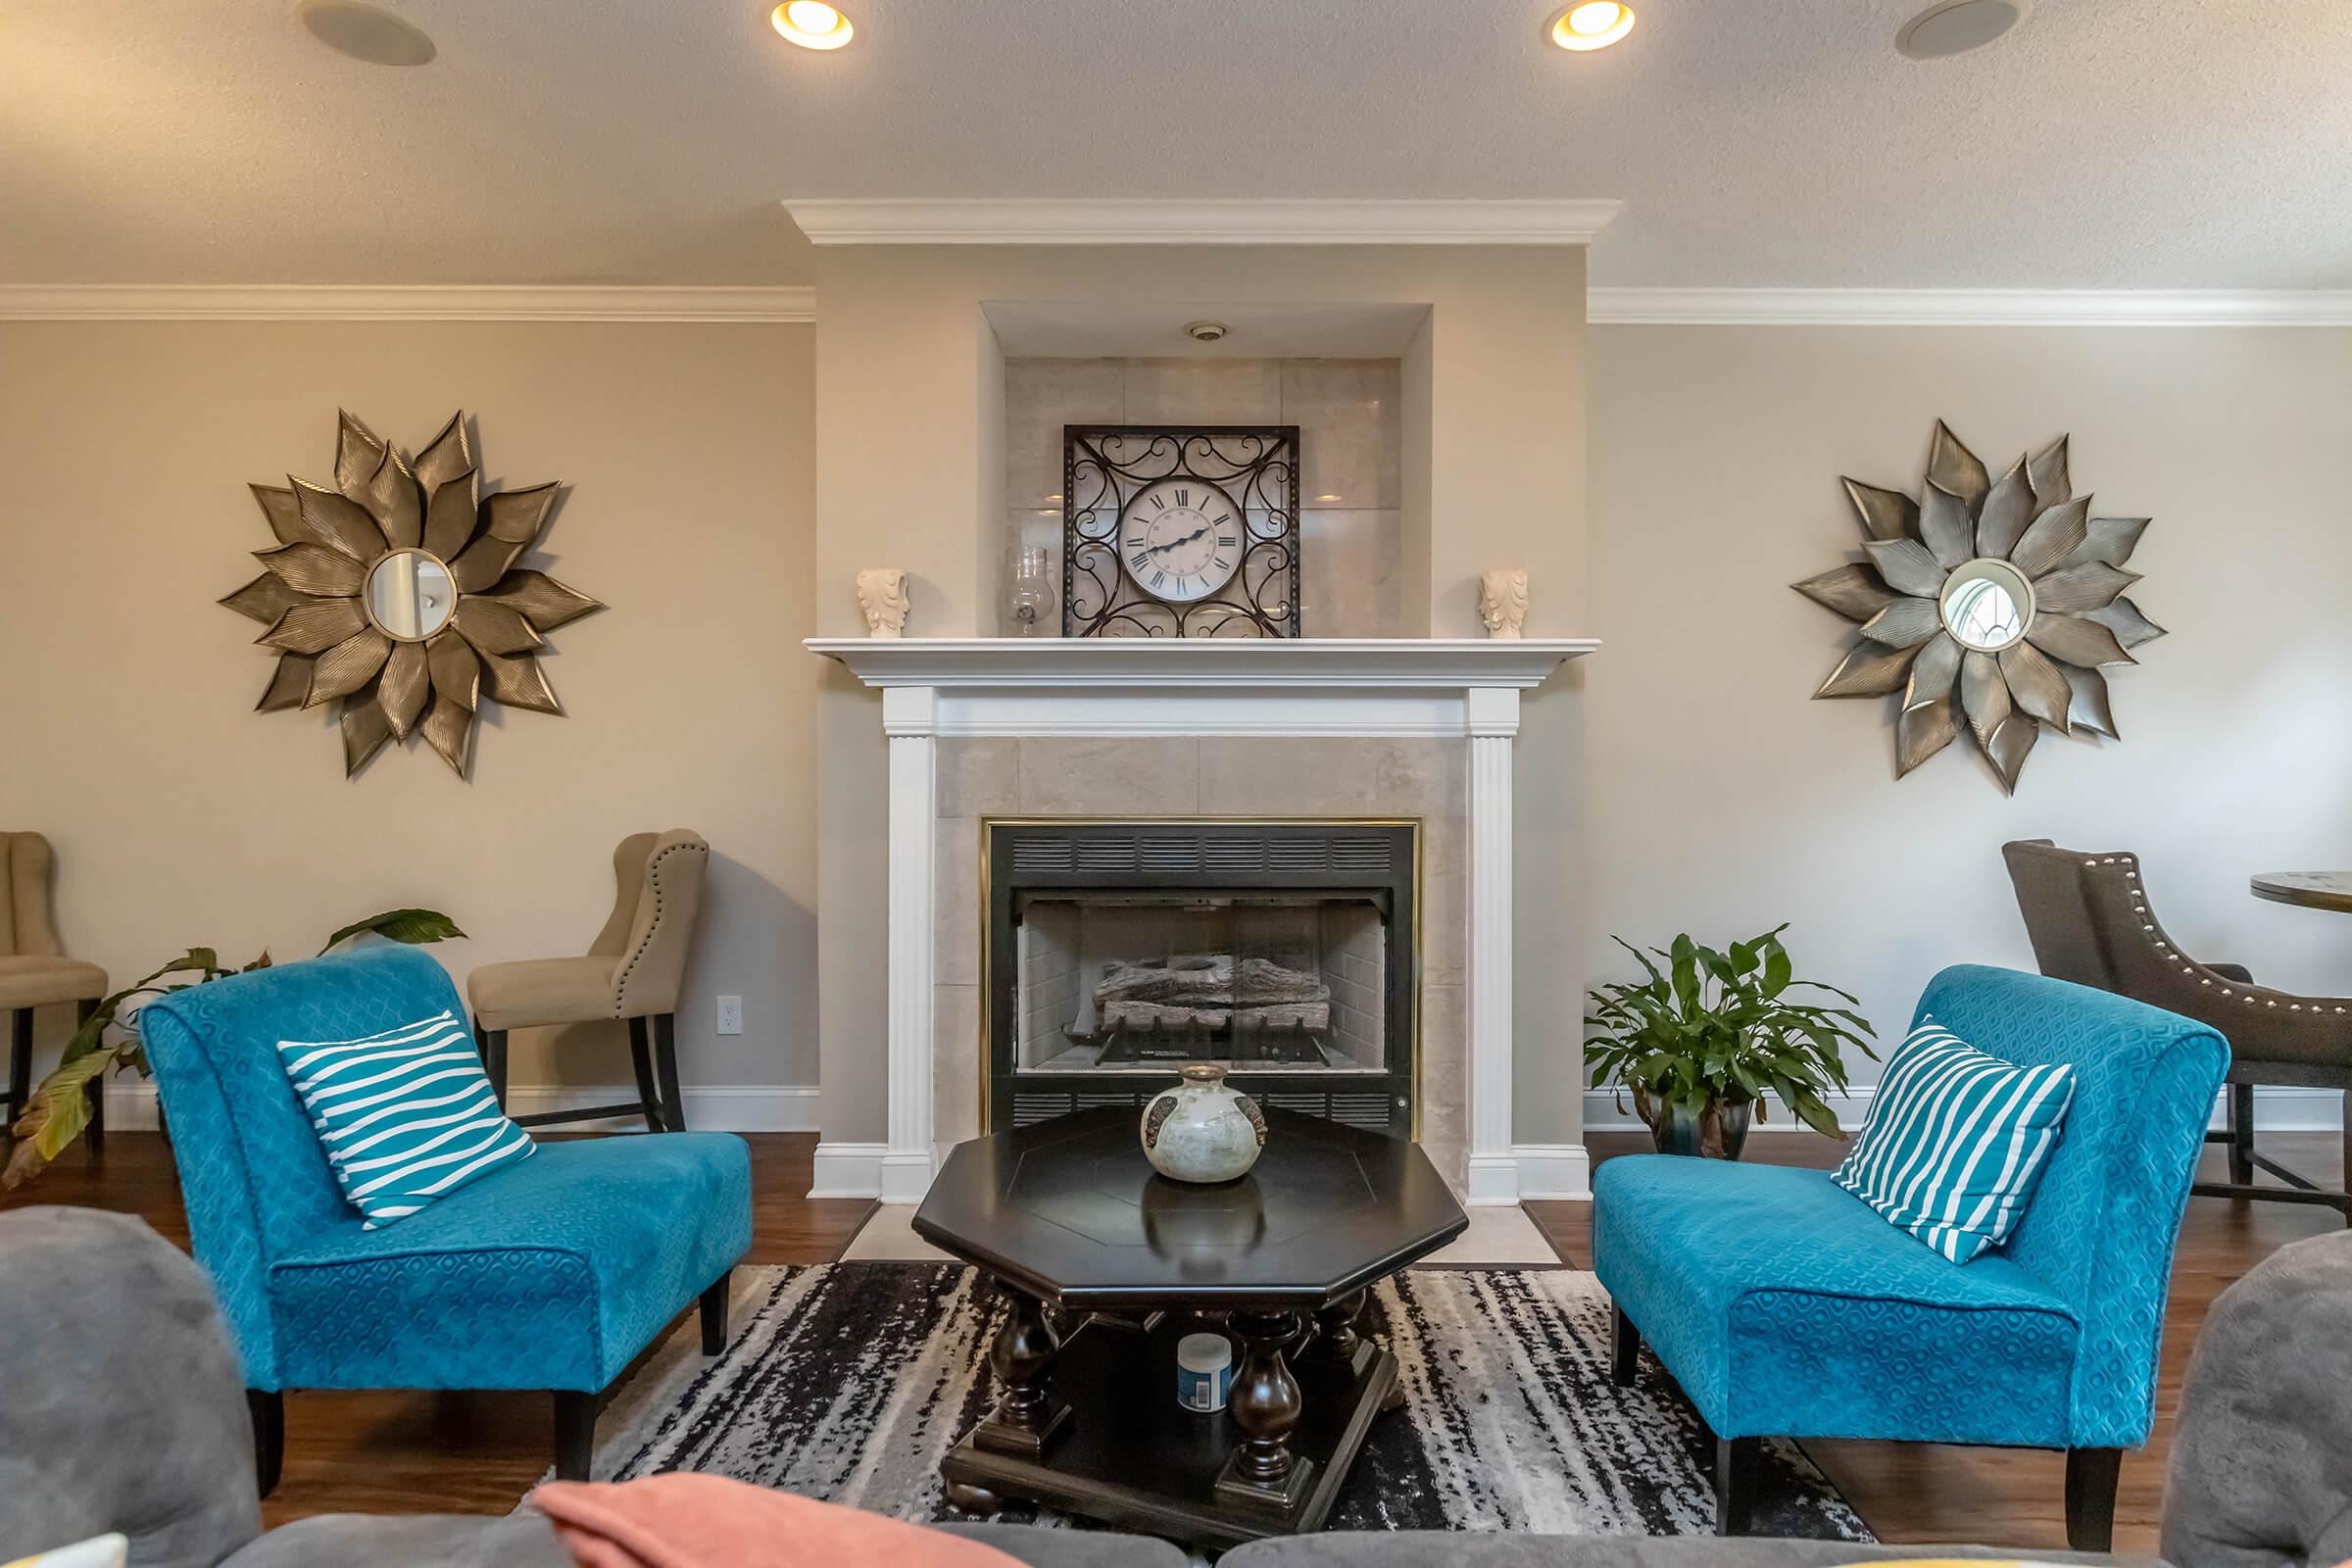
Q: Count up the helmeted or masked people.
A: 0